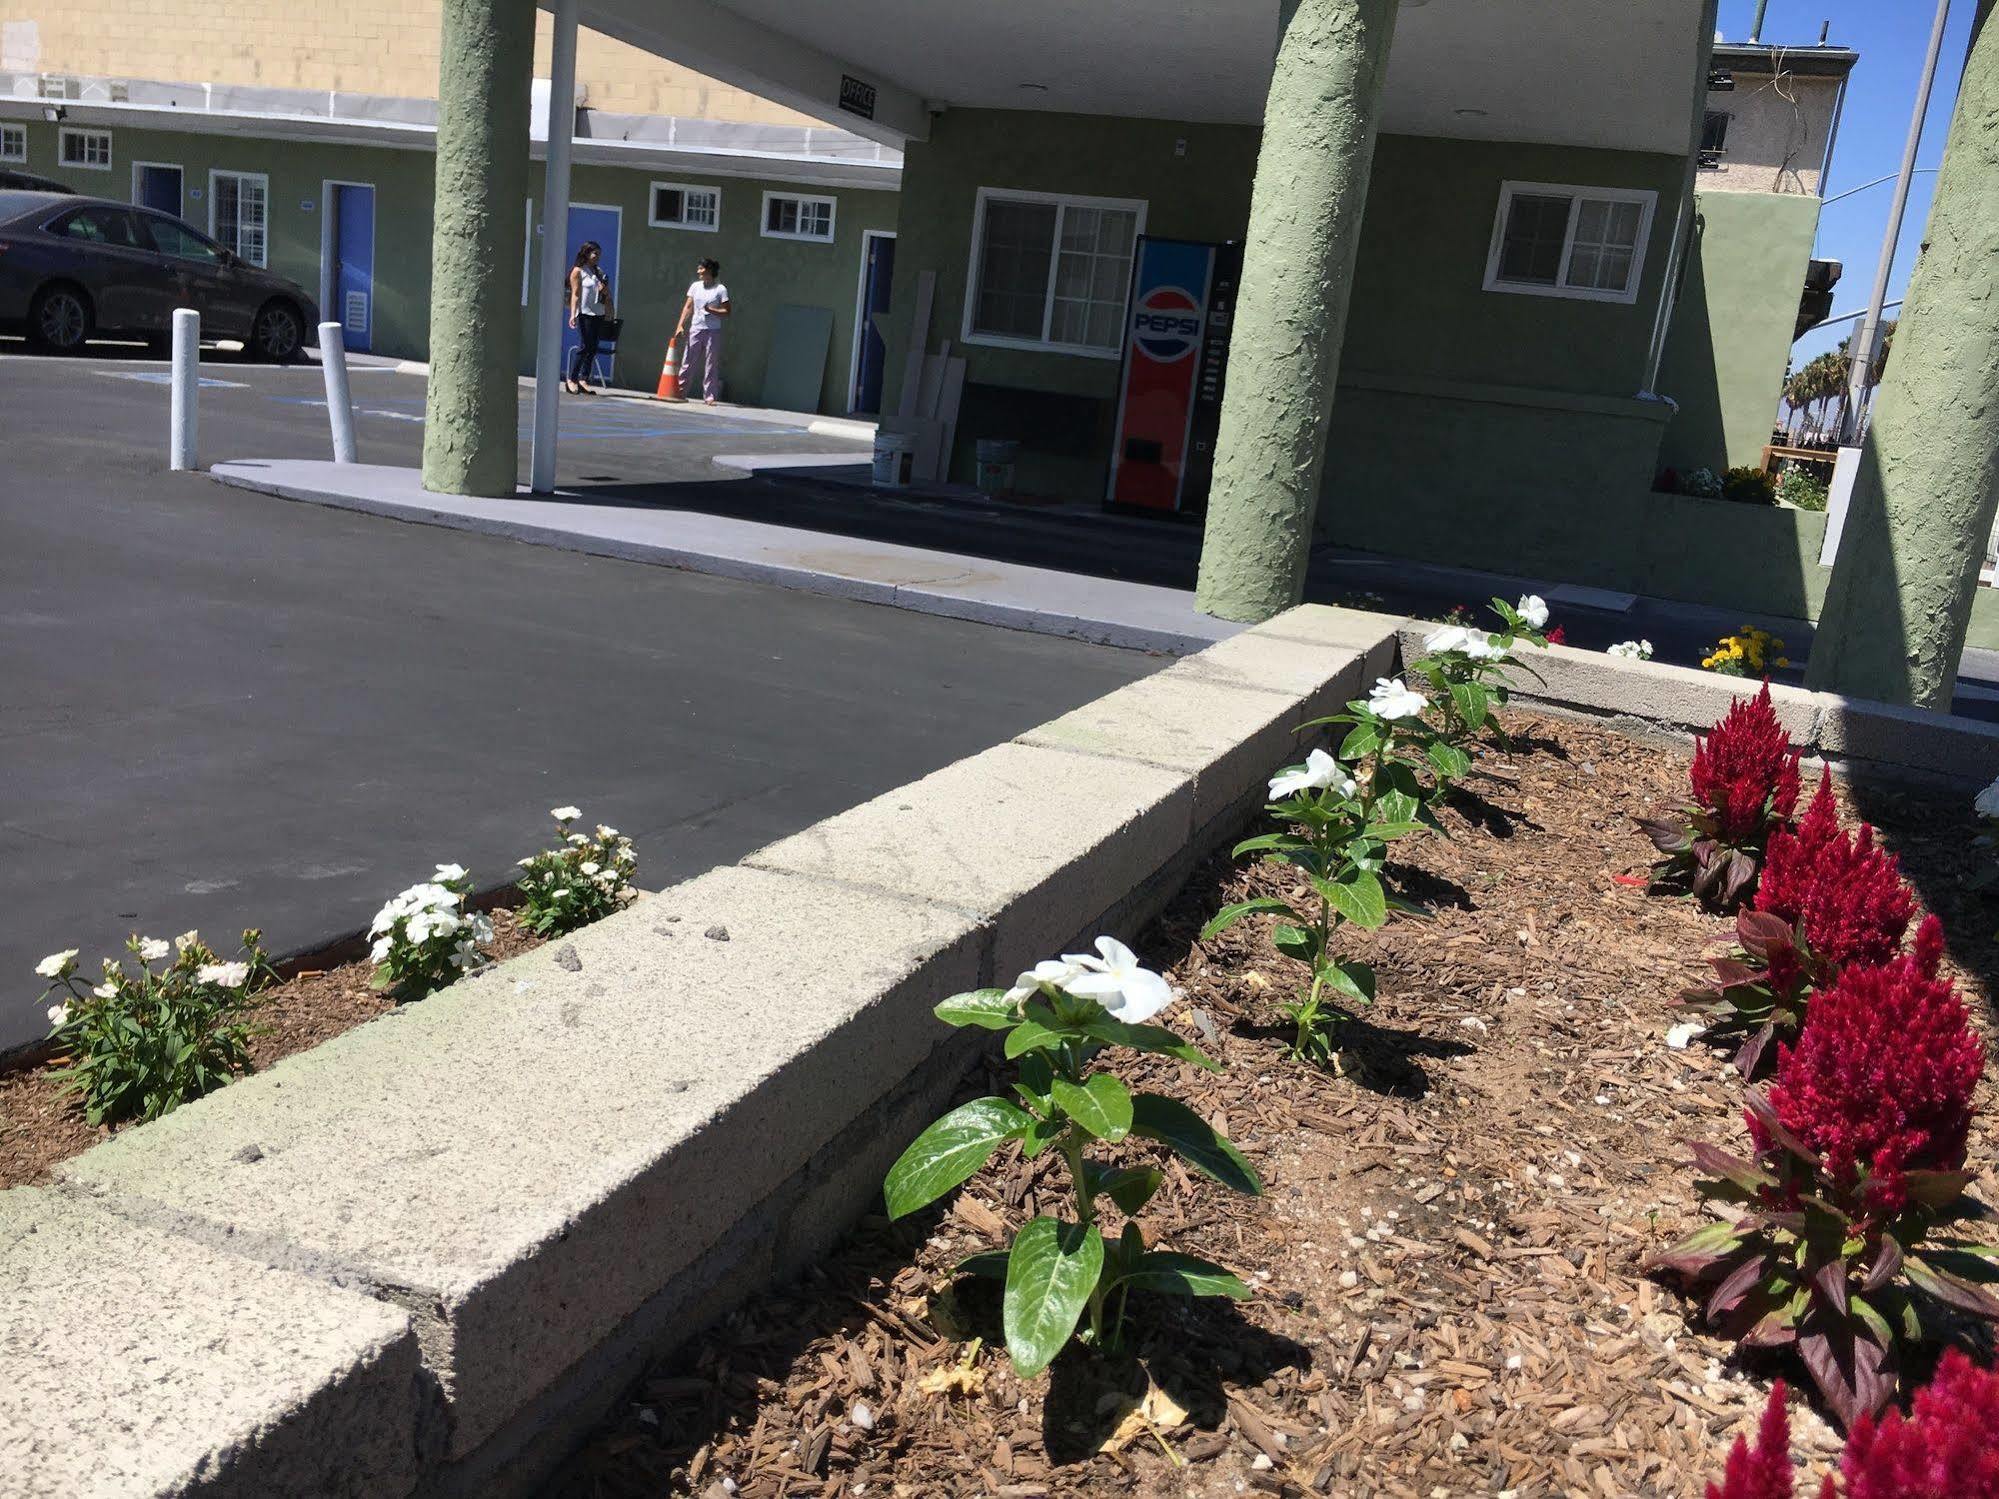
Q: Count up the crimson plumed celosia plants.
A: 4